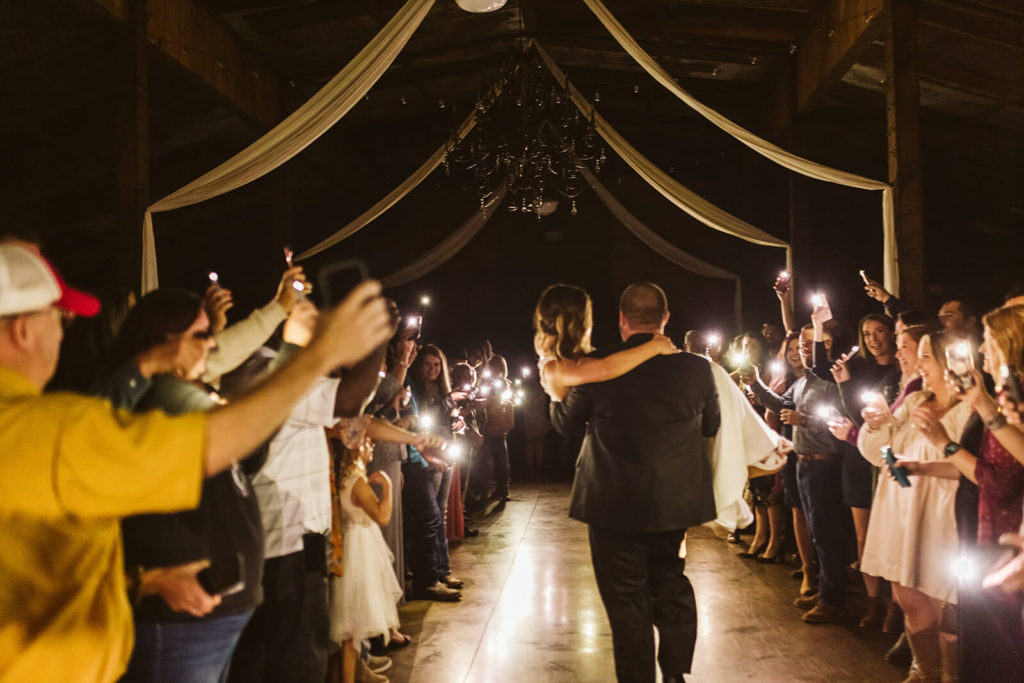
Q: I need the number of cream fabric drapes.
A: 6